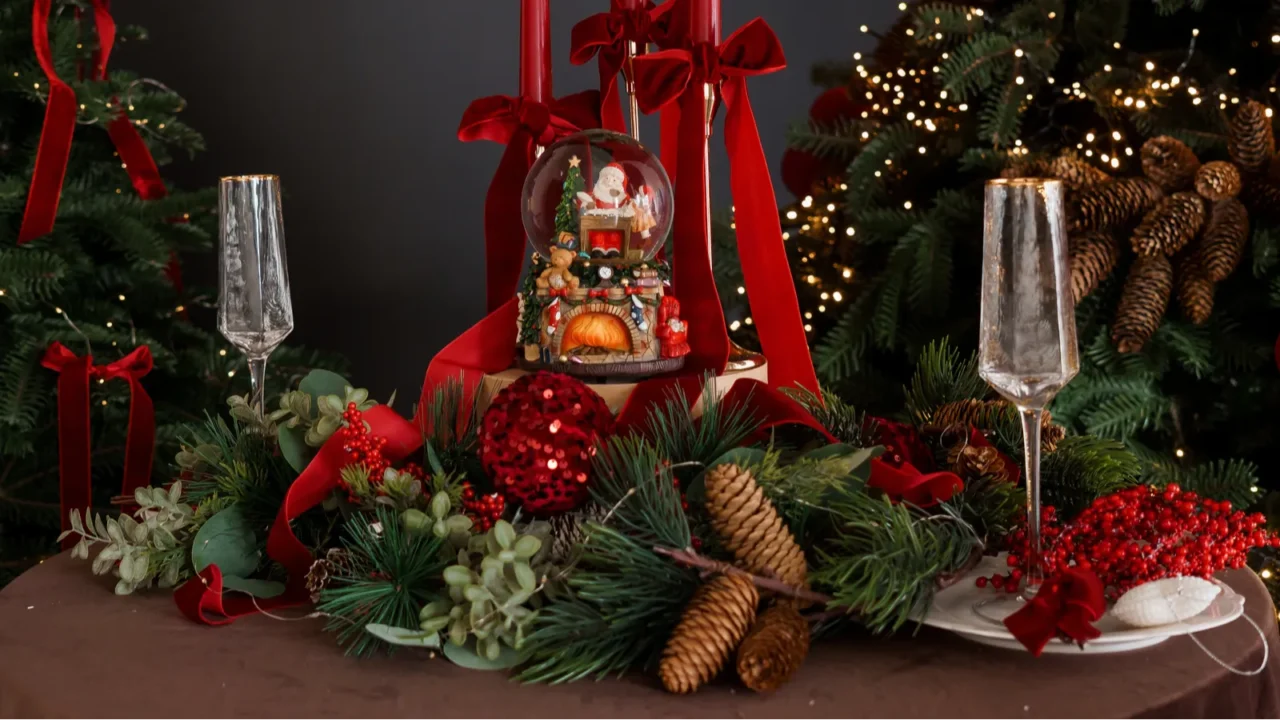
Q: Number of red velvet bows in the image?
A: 5